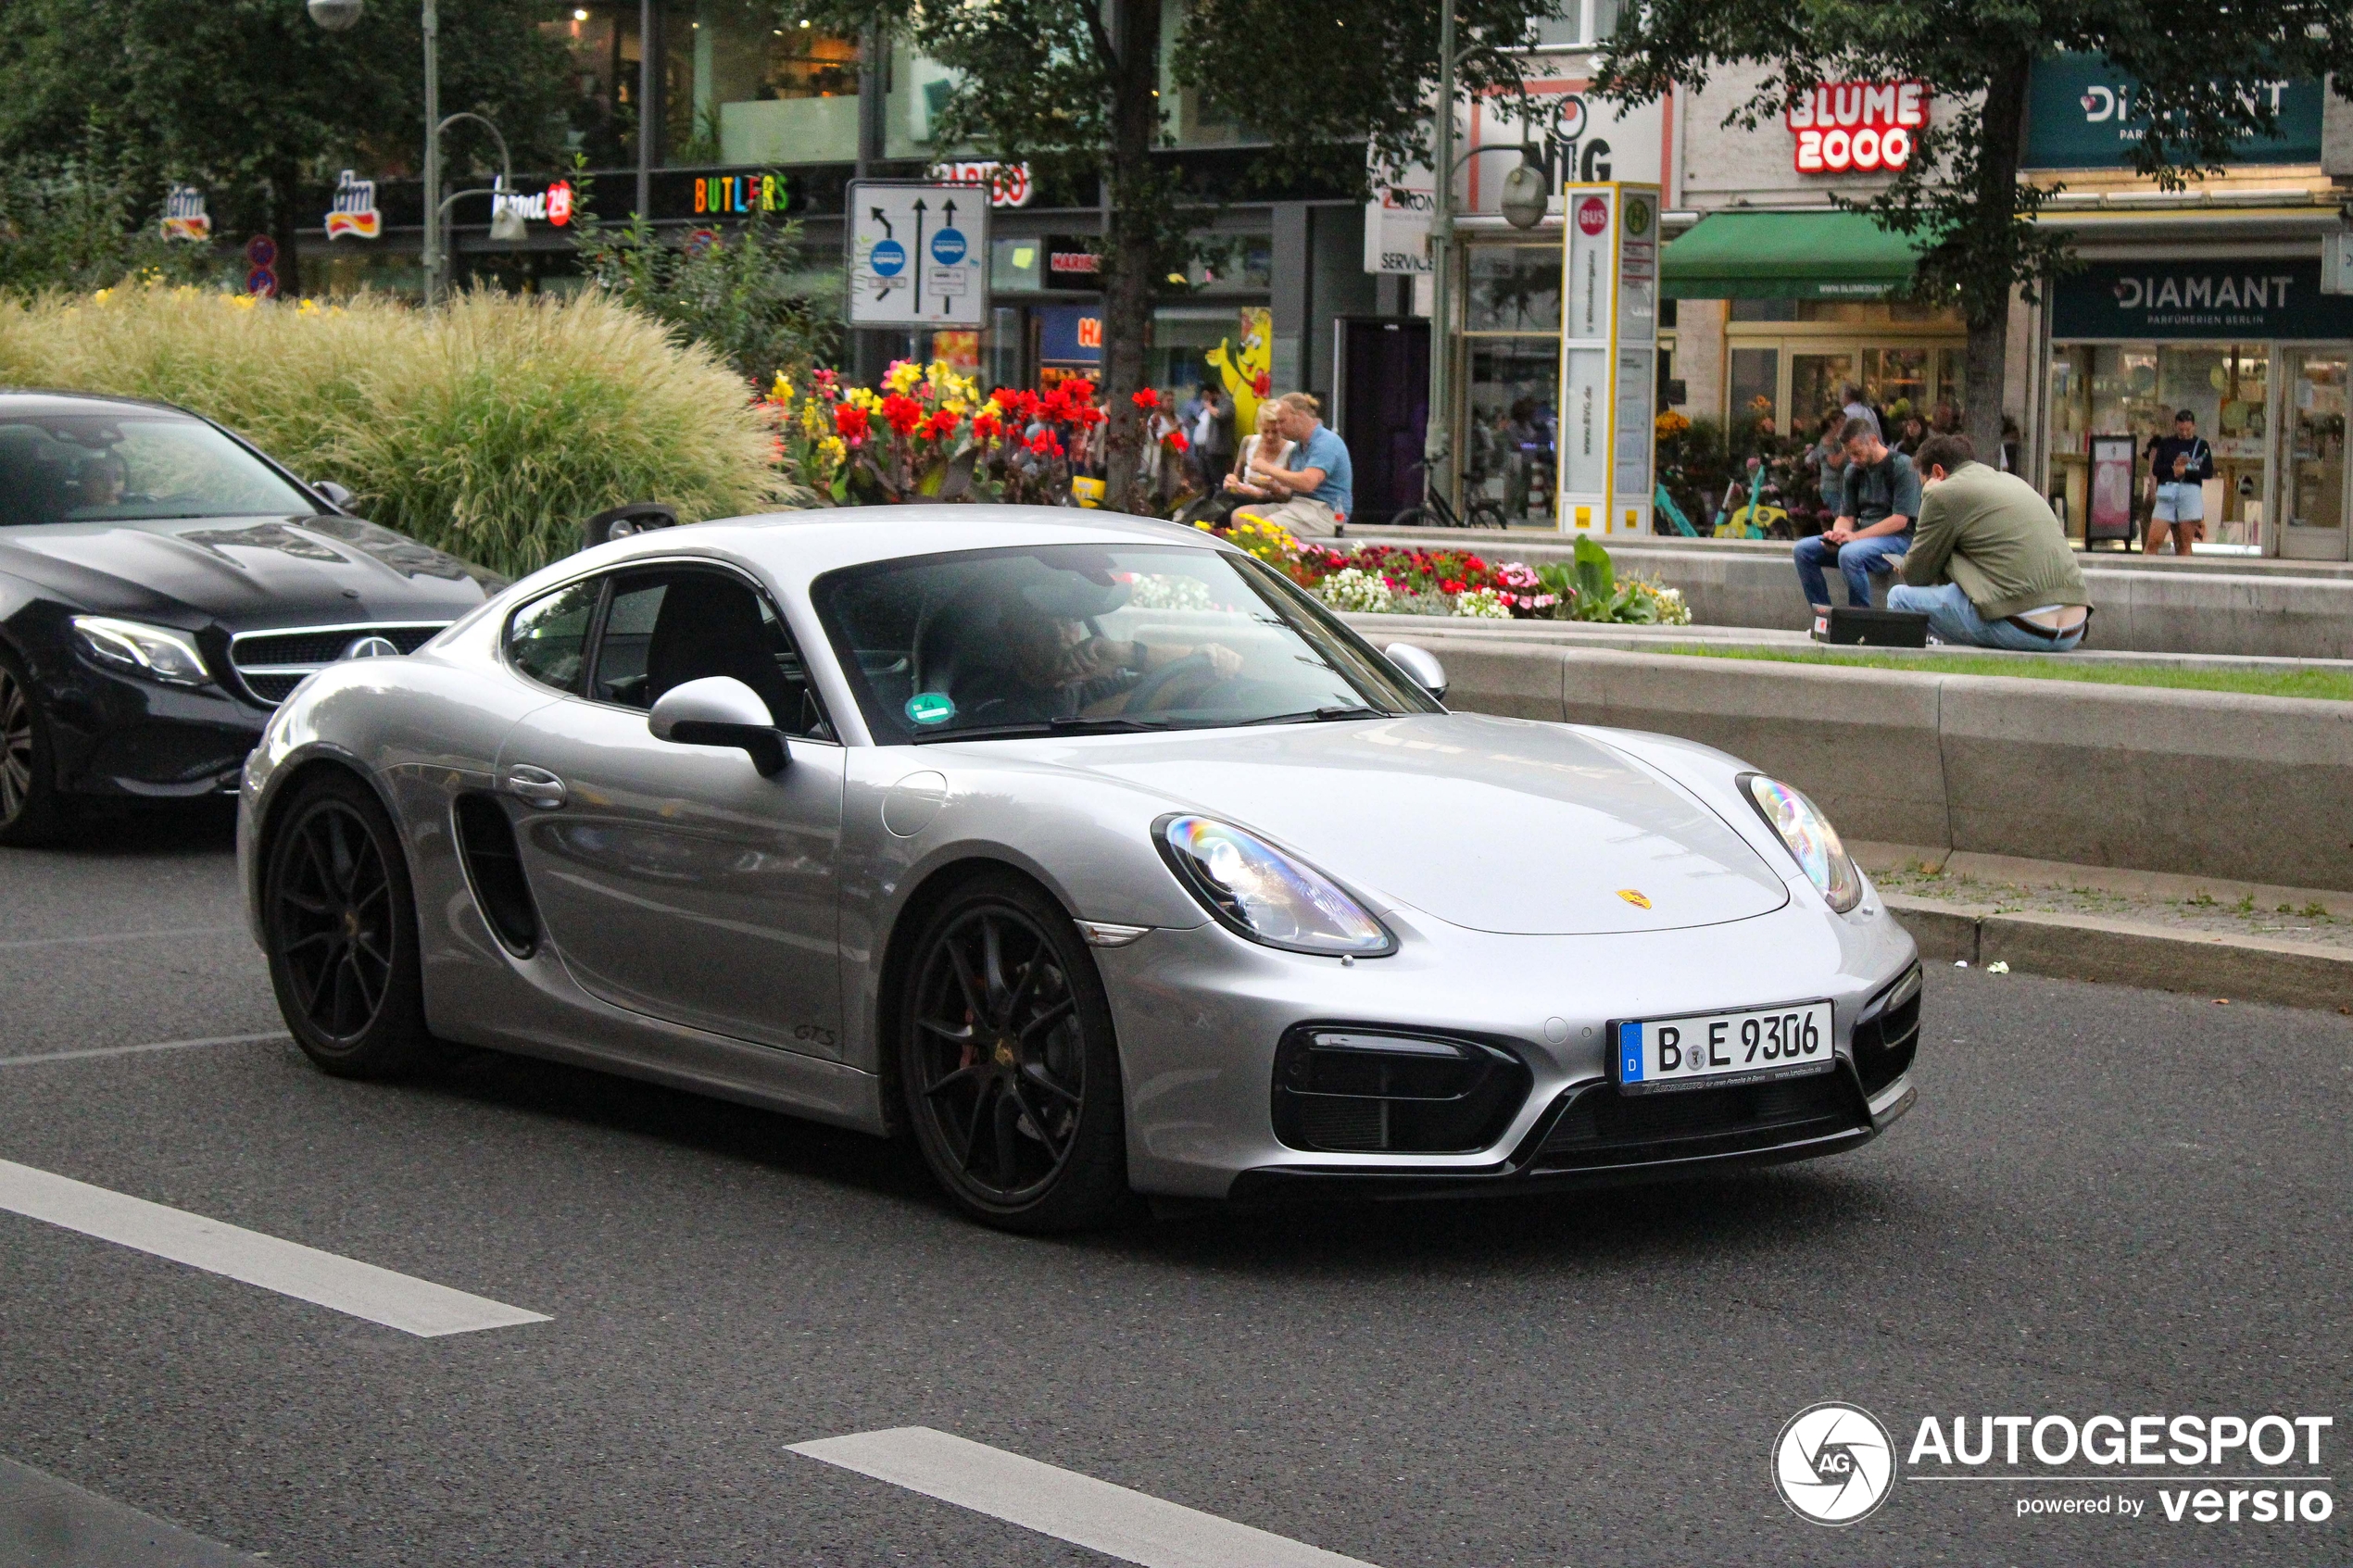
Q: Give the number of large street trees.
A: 3